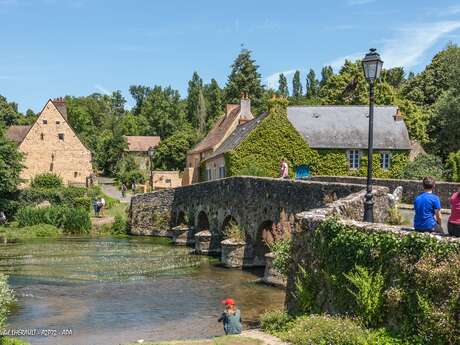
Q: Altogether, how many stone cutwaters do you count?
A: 4